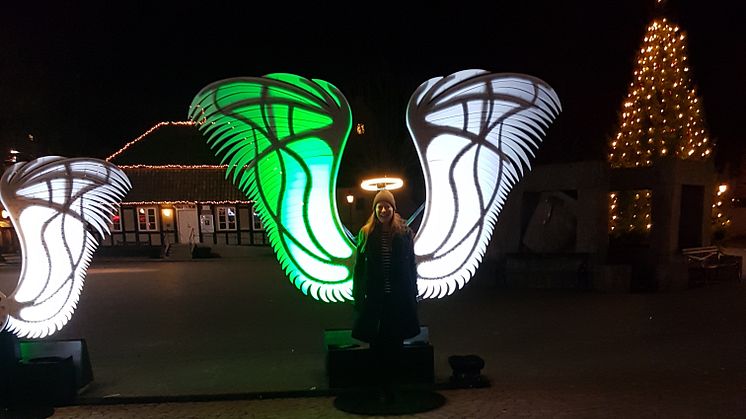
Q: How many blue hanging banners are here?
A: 0